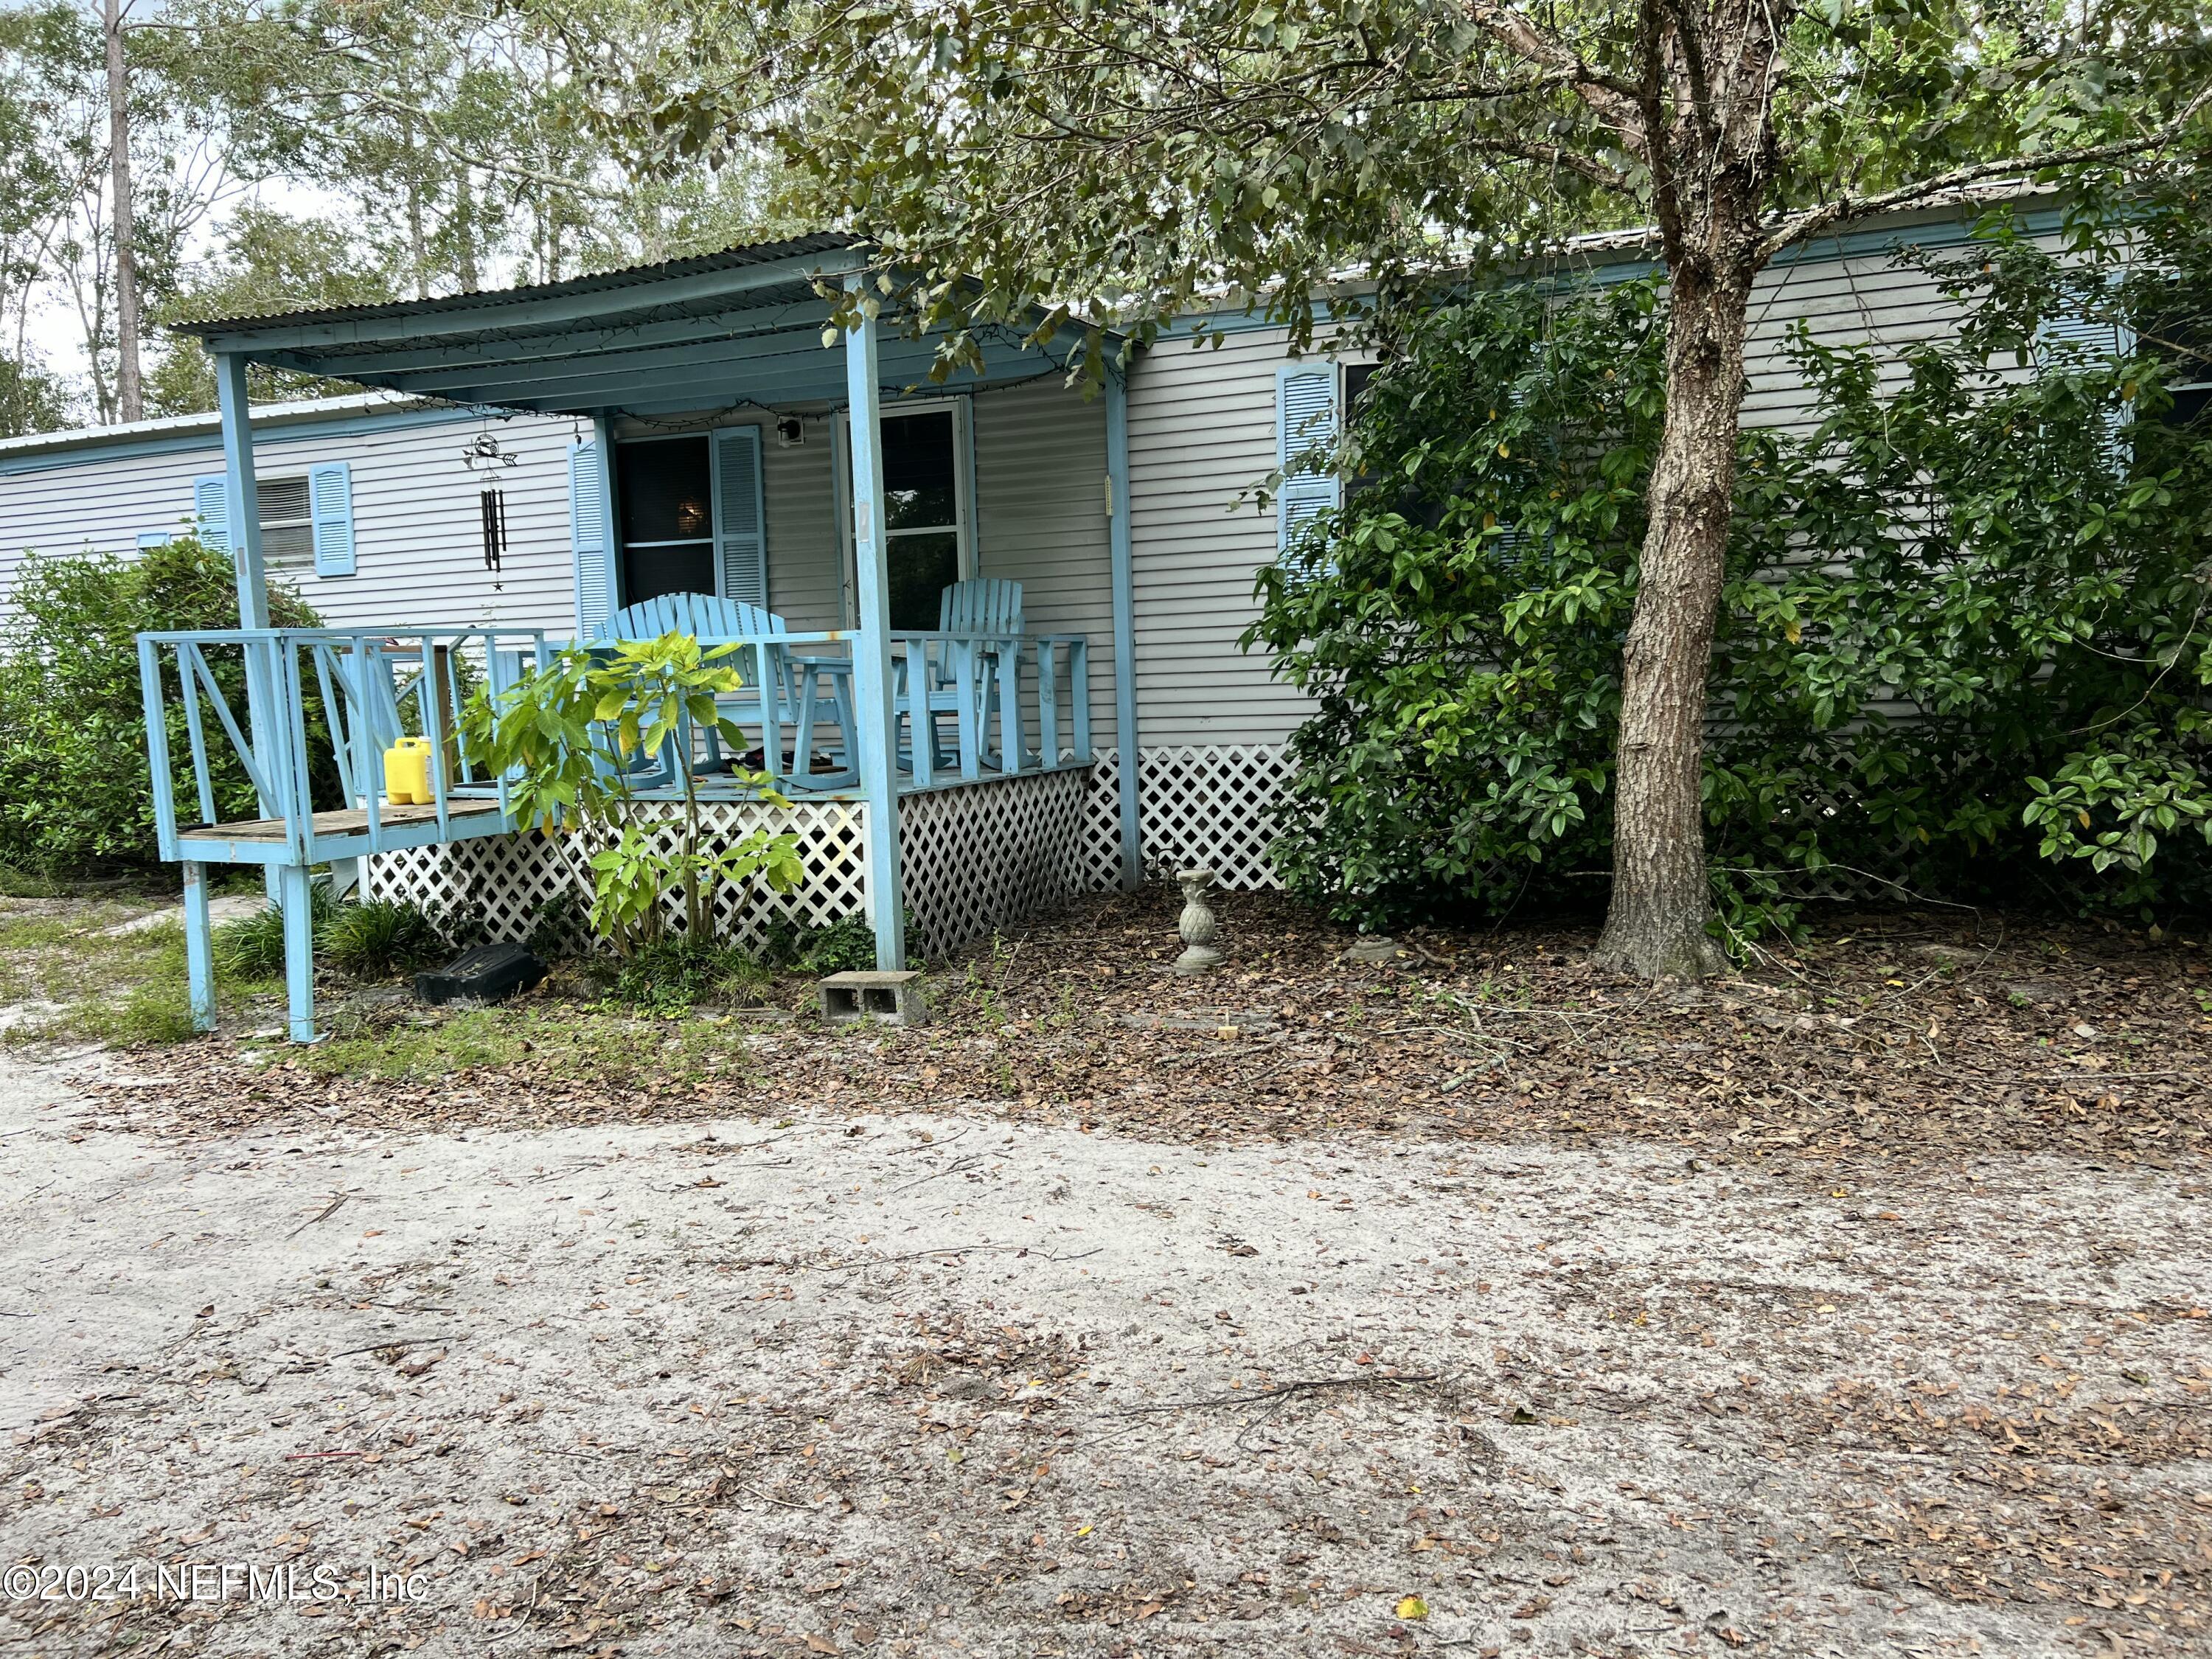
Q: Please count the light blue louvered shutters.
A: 7